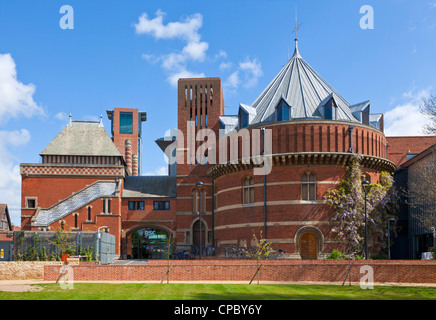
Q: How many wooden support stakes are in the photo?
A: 4